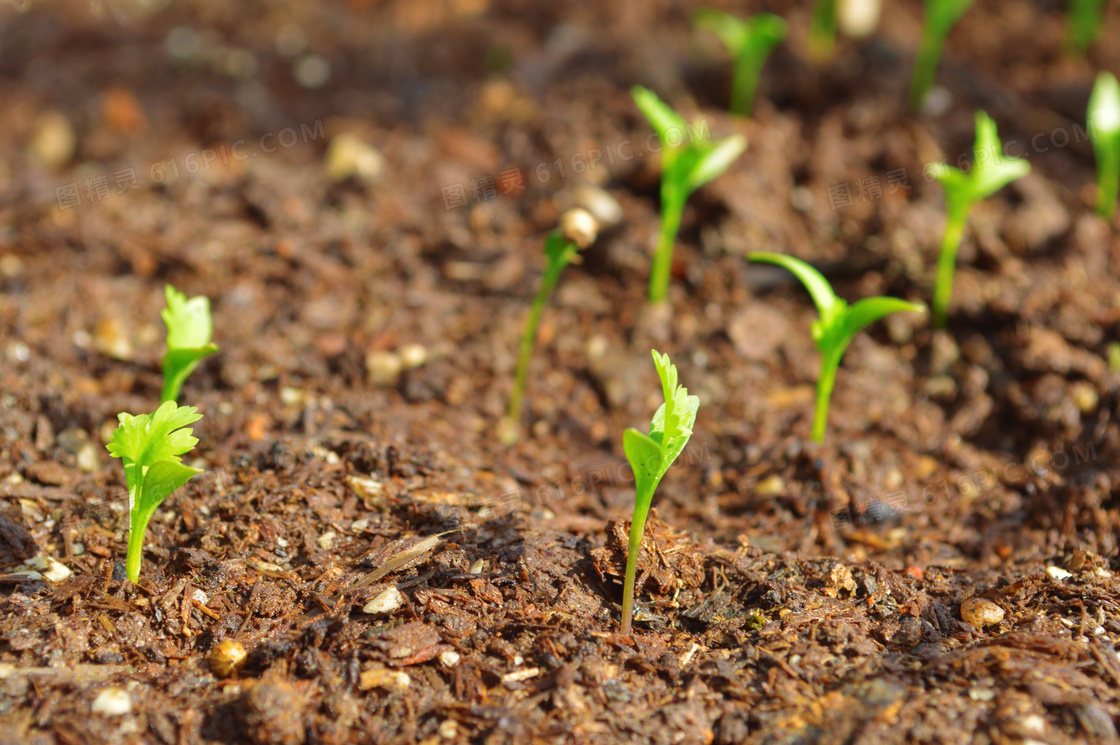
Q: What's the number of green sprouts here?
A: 12